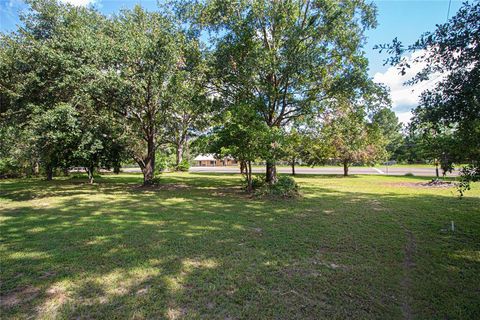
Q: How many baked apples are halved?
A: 0